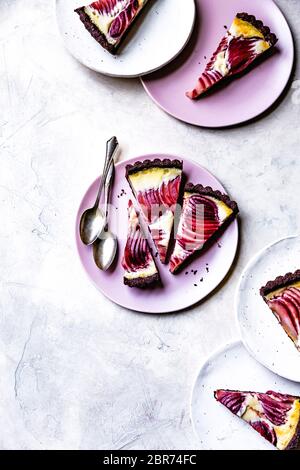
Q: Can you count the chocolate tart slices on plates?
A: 7